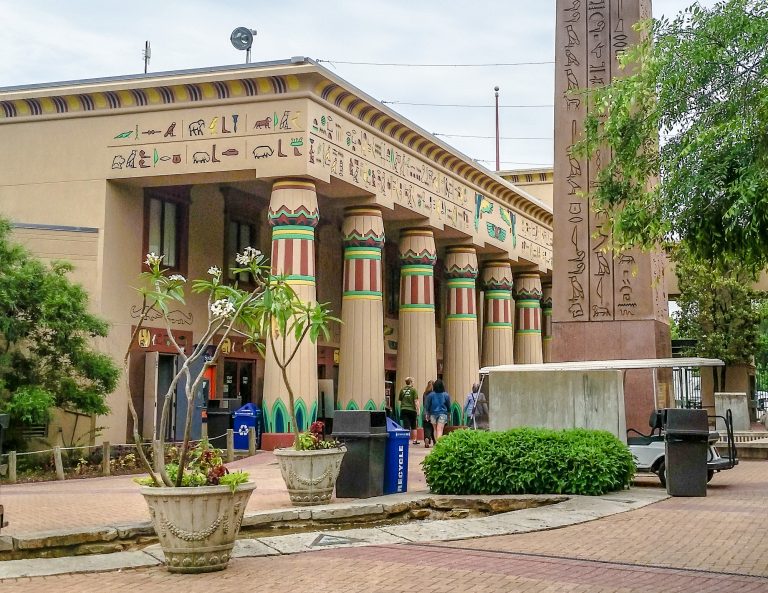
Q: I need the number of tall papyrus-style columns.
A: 7